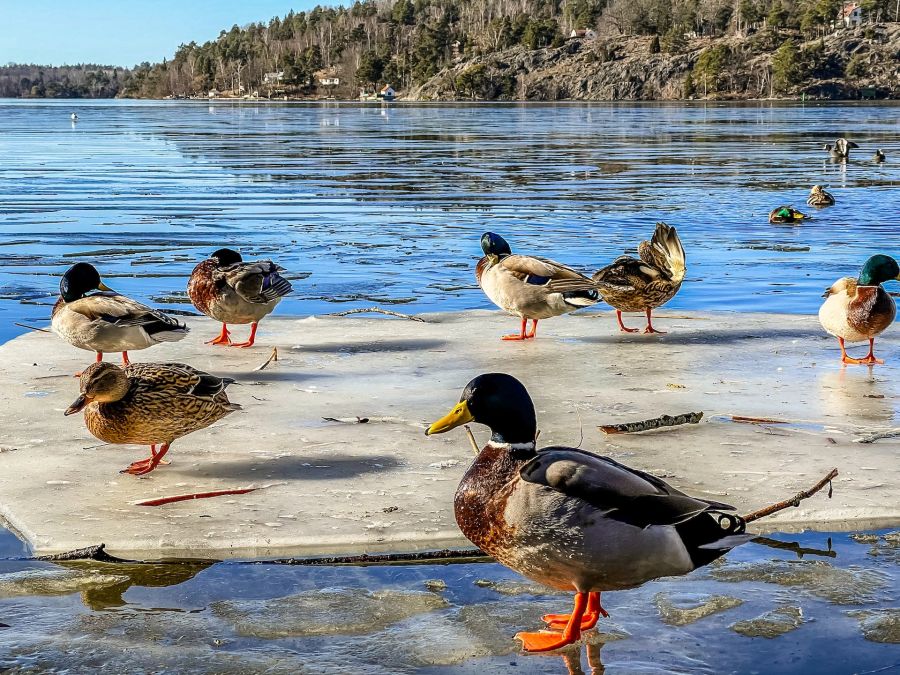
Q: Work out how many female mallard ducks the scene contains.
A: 3